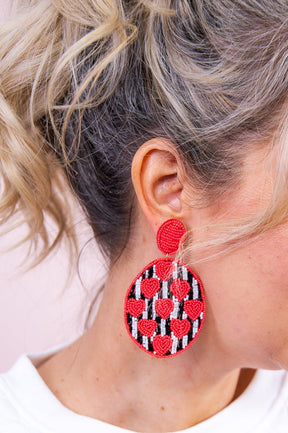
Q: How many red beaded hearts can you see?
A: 9